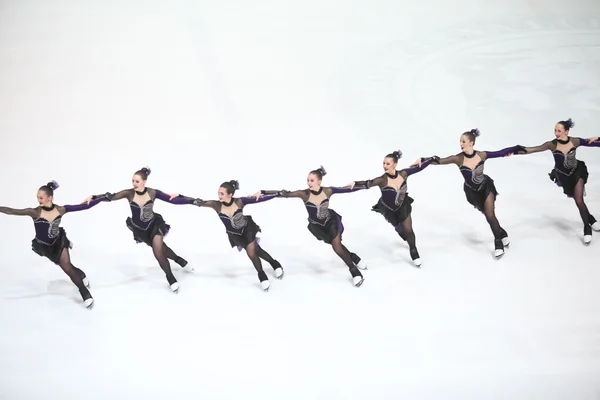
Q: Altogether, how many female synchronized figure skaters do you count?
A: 7